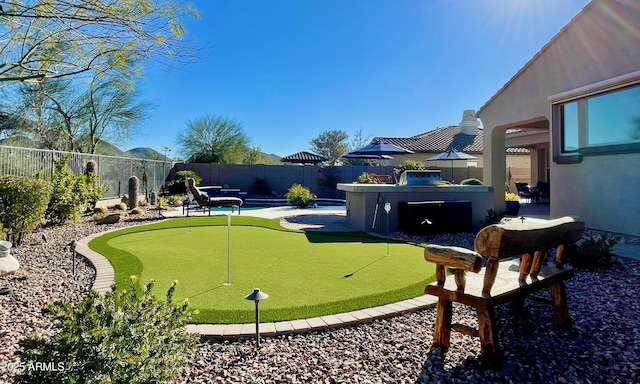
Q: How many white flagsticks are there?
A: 3